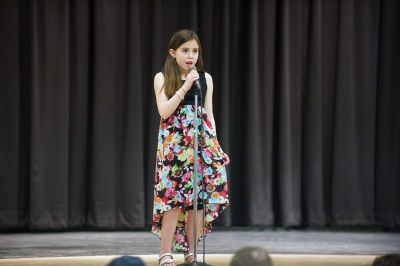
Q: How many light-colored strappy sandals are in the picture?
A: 2